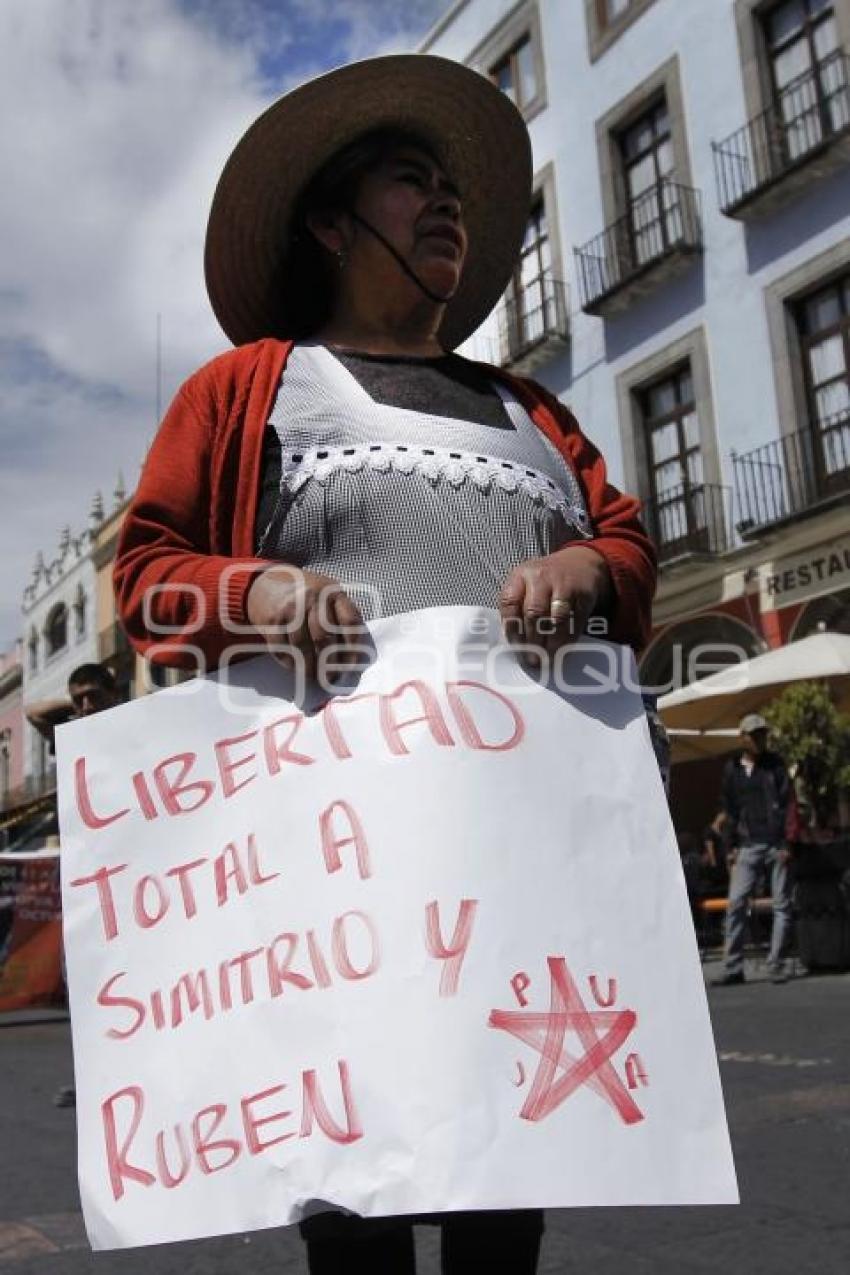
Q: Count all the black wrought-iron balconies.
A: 5